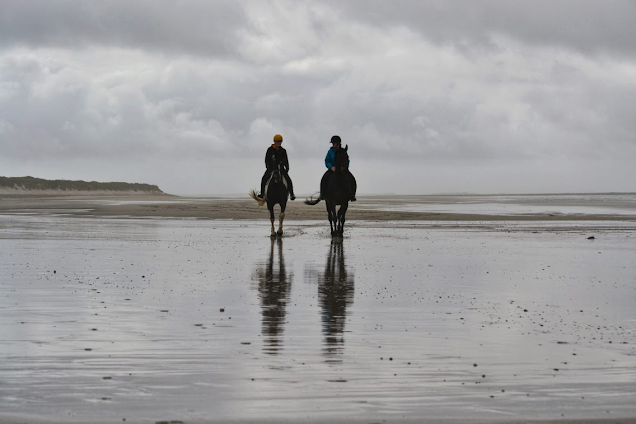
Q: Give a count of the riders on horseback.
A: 2